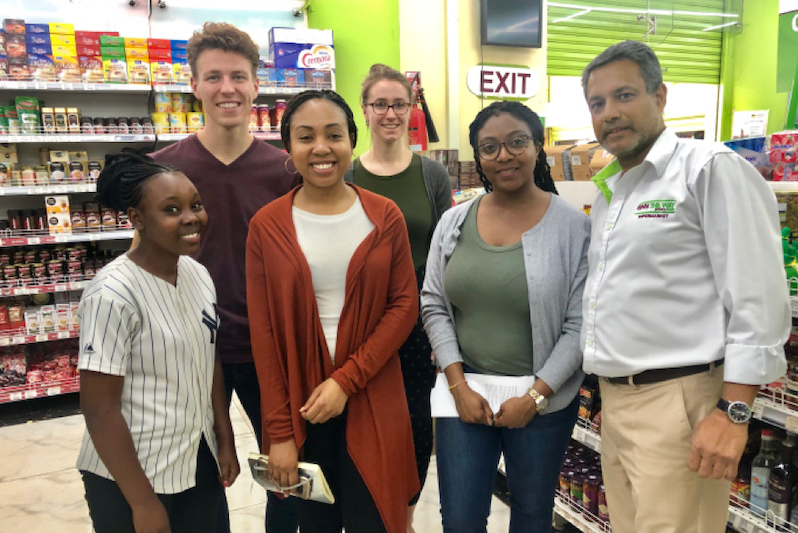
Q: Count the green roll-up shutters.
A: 1